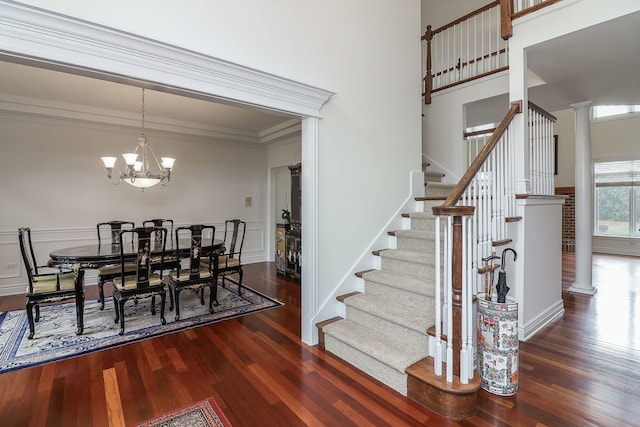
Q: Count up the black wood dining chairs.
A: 6